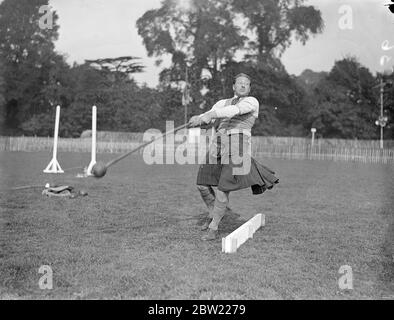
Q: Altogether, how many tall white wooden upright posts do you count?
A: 2